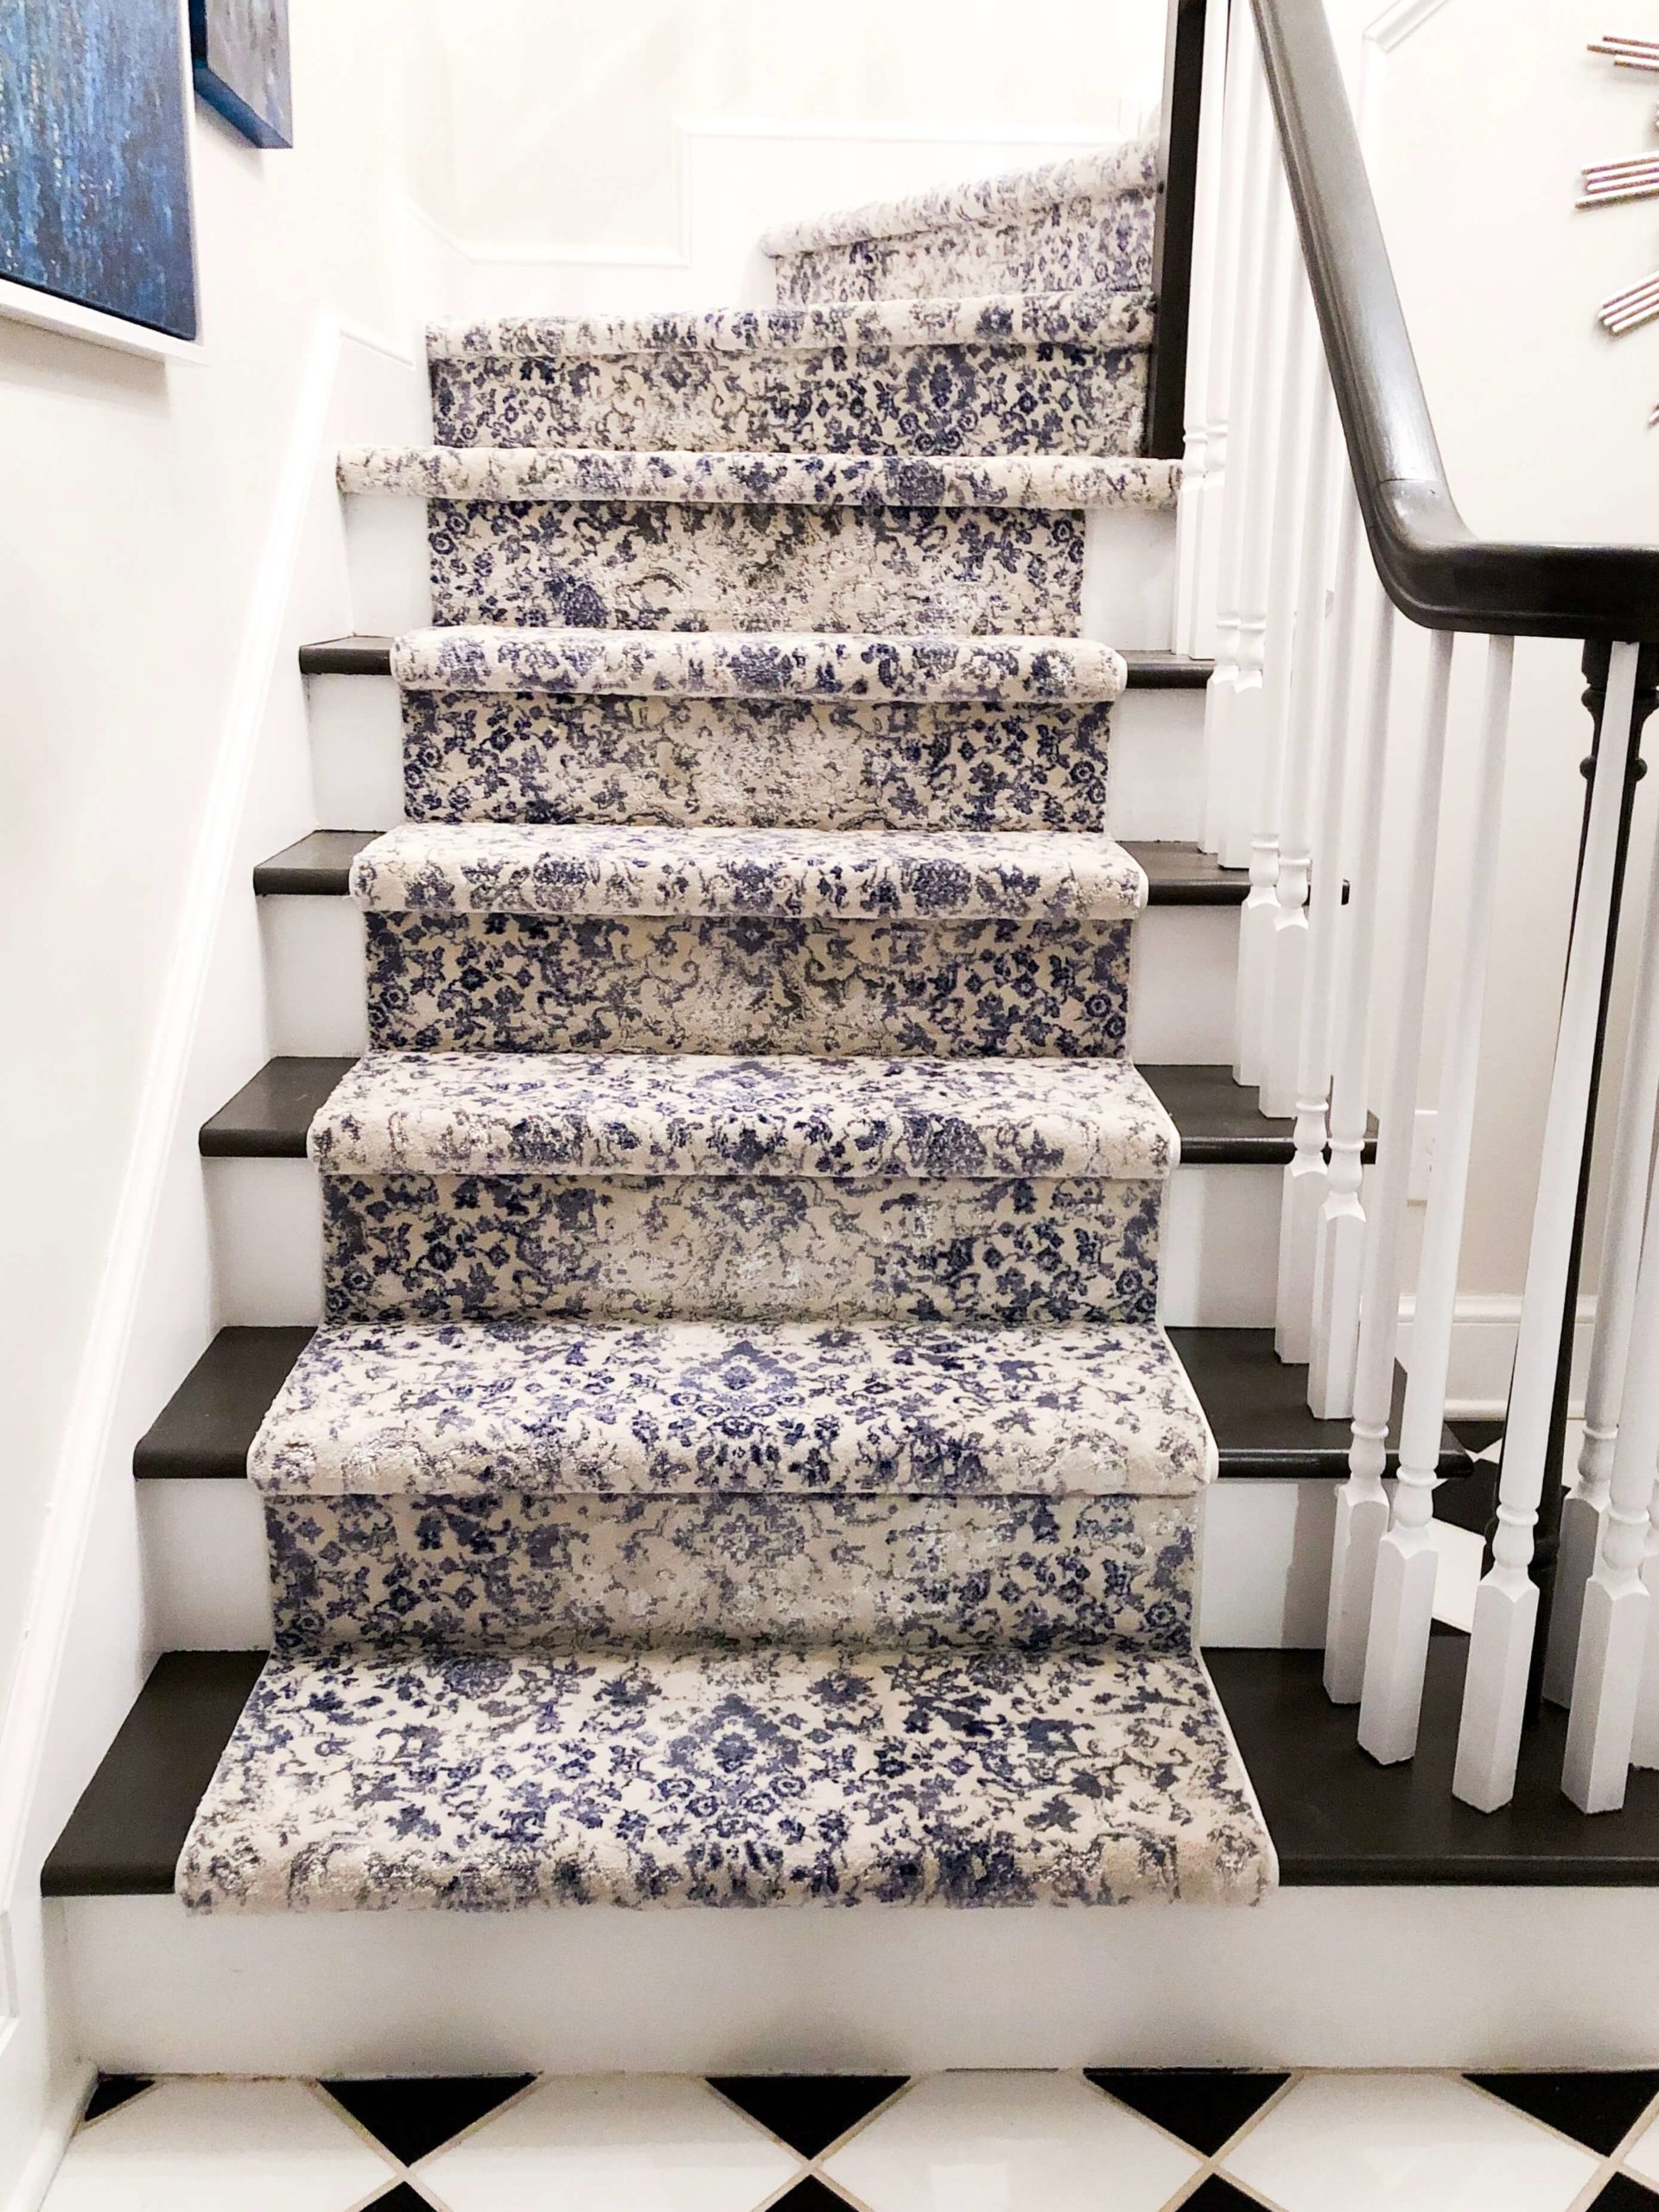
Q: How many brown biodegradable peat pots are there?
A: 0